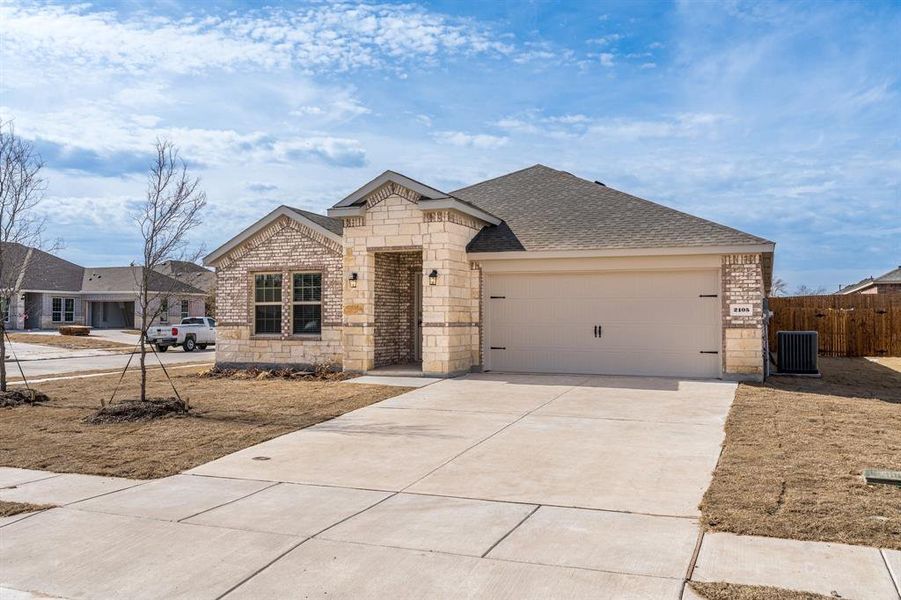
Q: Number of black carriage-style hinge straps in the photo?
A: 4